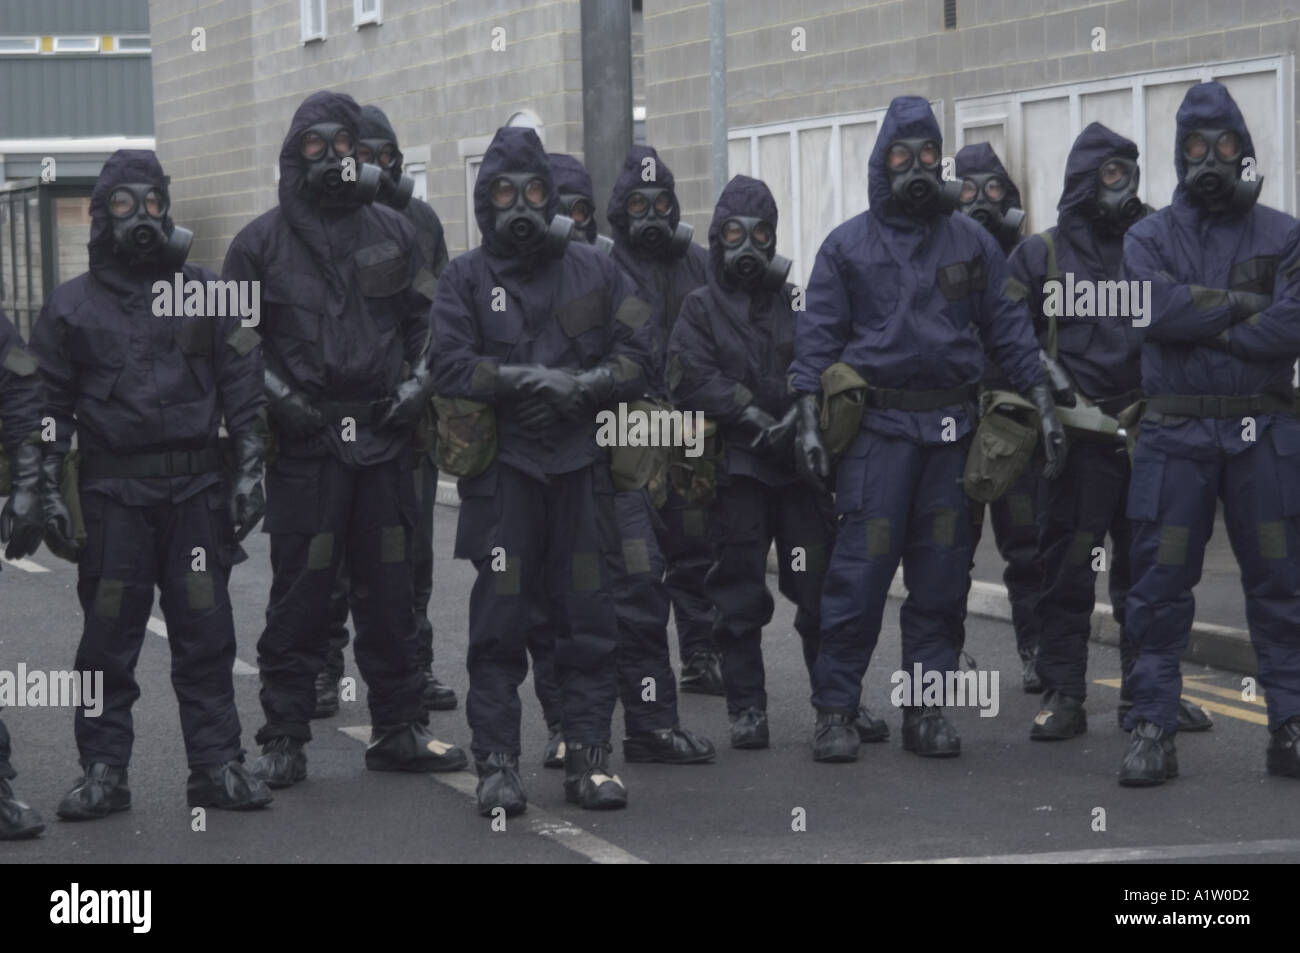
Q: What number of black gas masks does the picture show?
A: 11